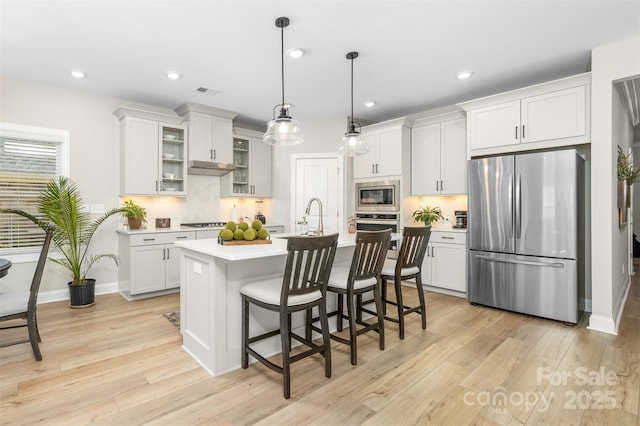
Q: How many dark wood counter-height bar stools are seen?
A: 3